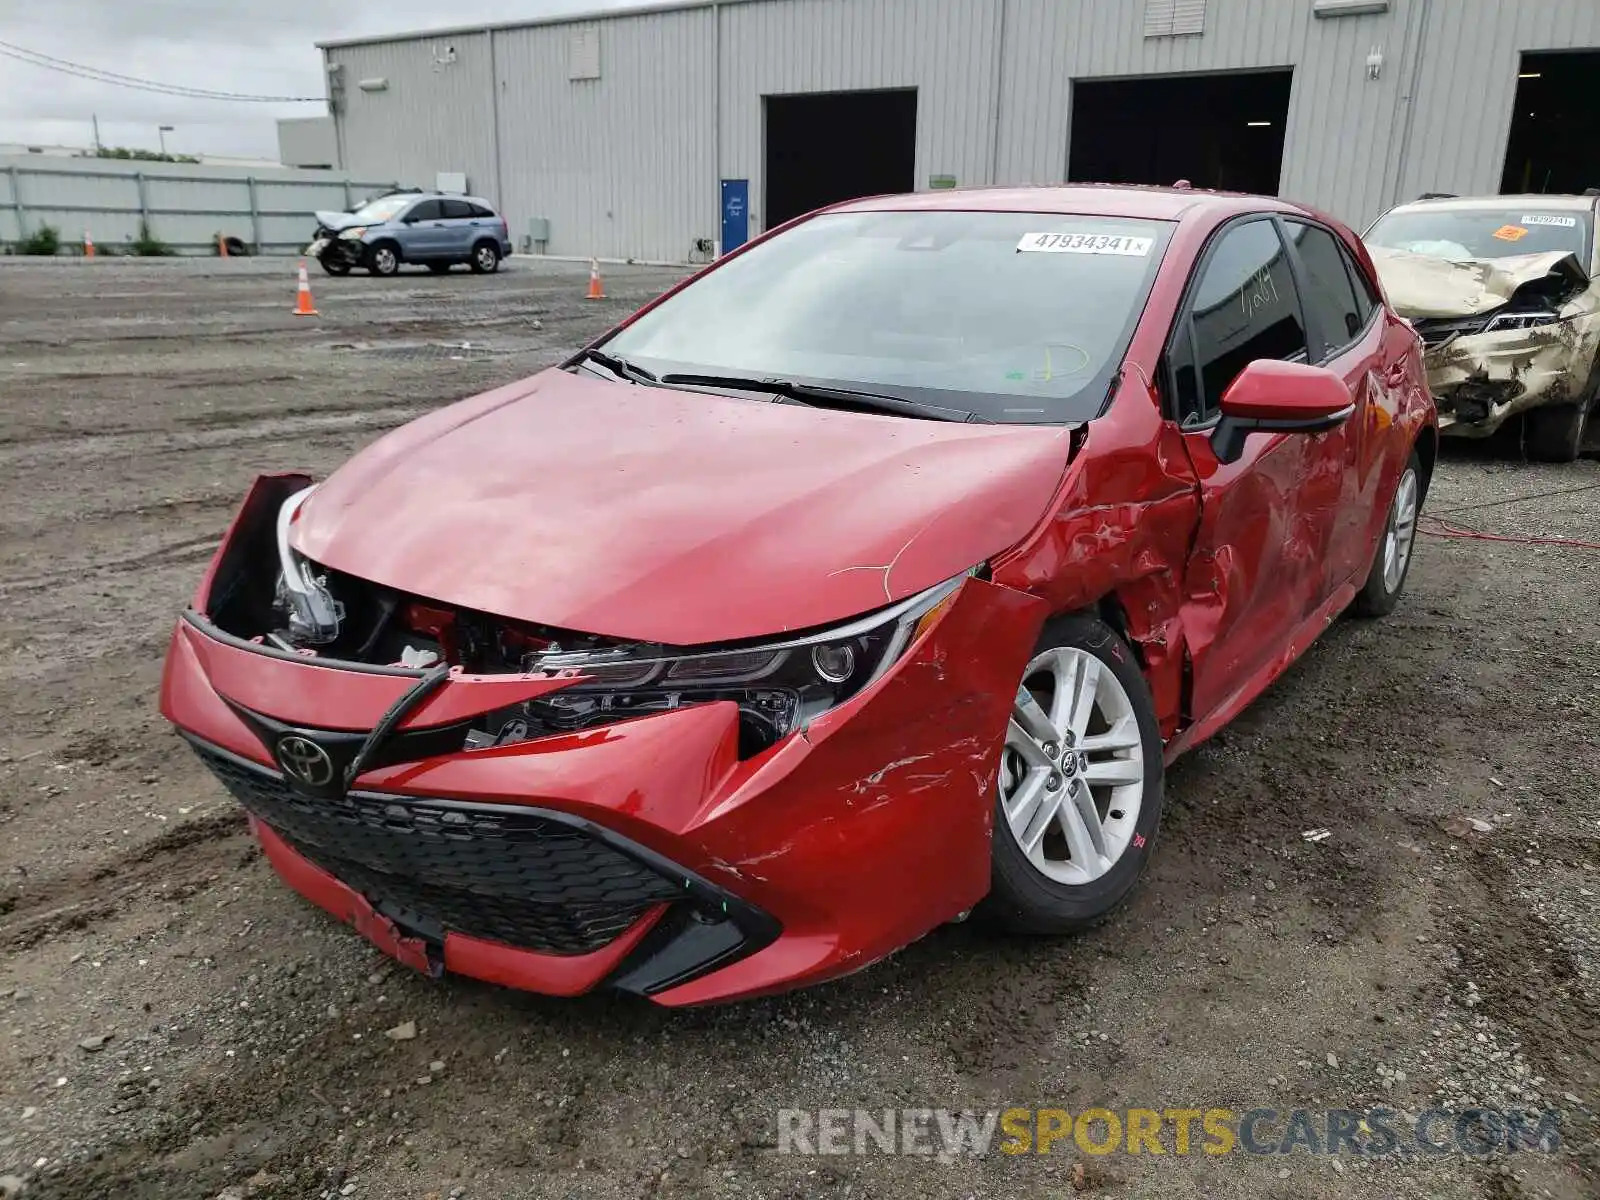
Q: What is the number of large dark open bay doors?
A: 3